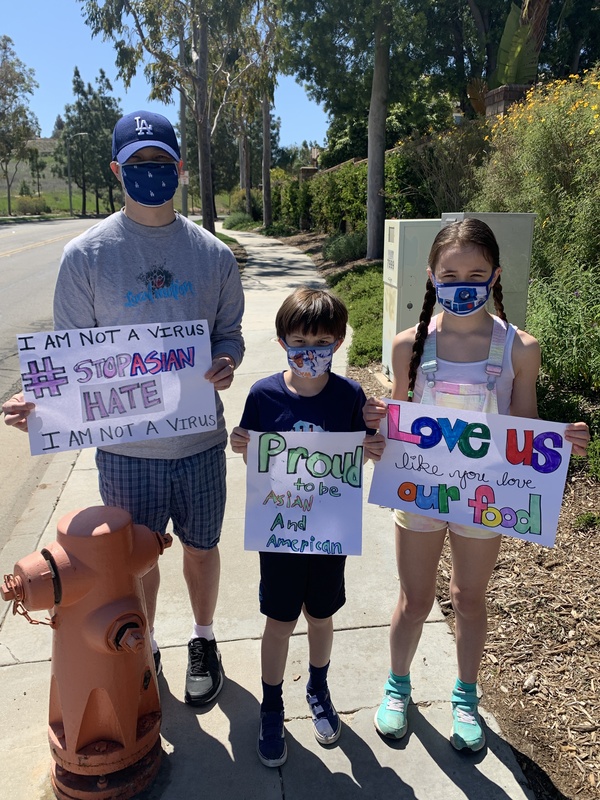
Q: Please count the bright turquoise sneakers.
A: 2